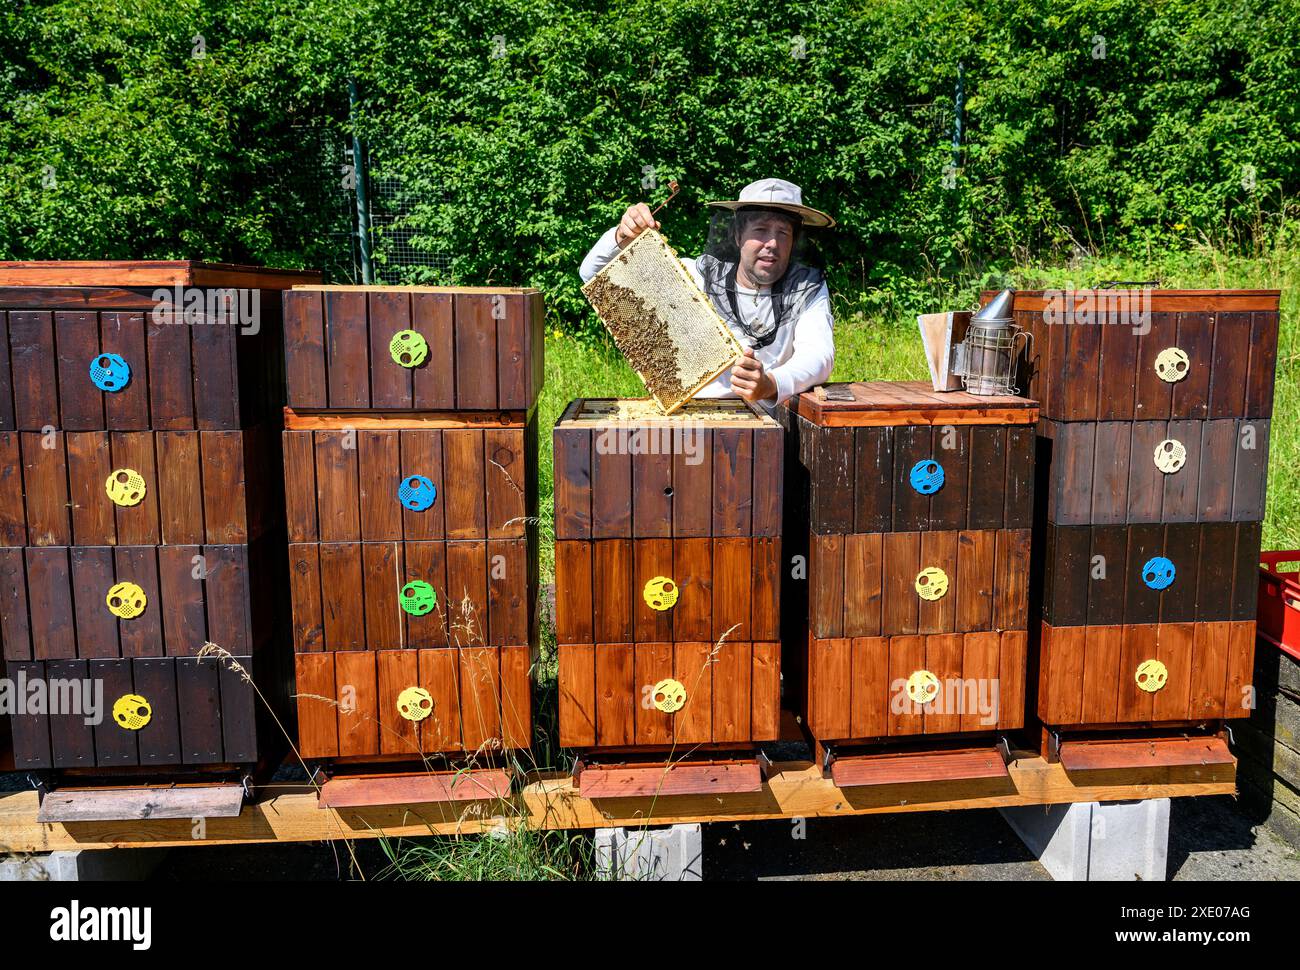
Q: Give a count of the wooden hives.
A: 5